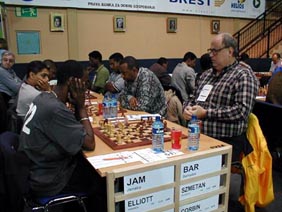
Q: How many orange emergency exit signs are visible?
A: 0